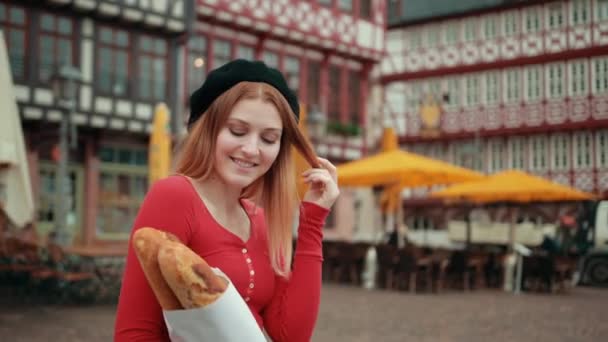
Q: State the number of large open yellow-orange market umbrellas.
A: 2